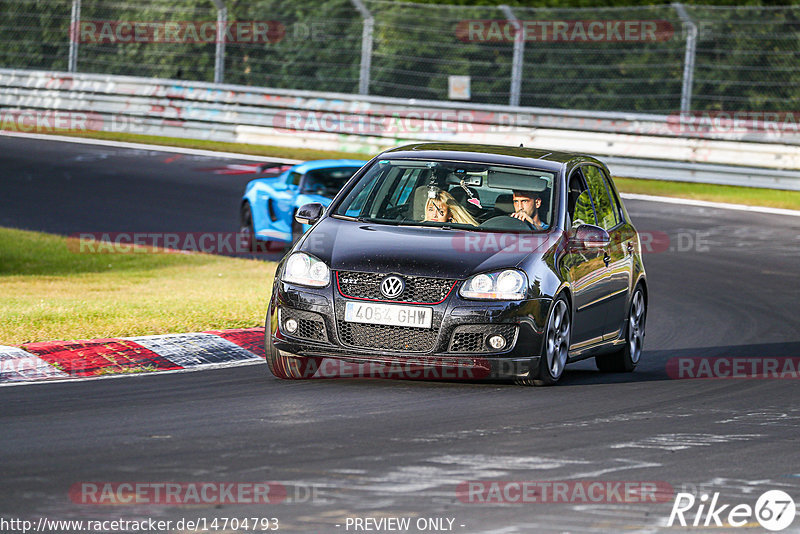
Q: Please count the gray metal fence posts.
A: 5